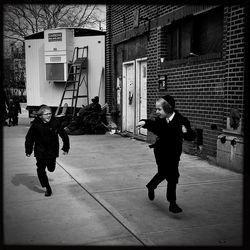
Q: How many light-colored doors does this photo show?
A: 2